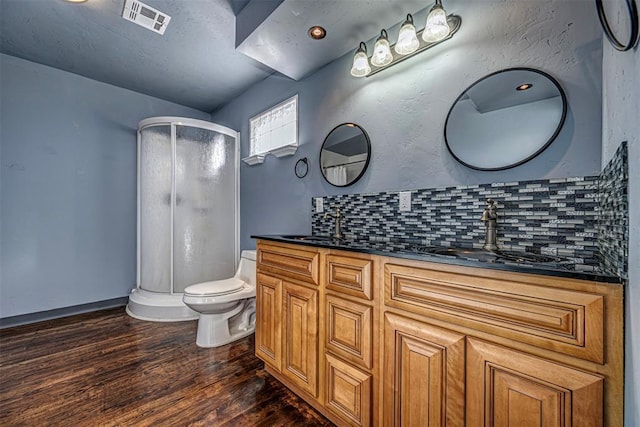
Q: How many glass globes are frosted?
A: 4